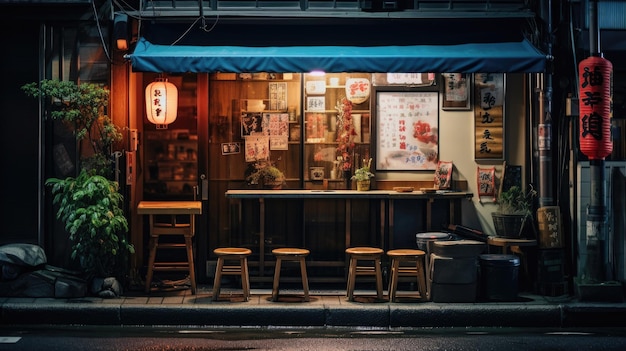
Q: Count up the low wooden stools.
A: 4